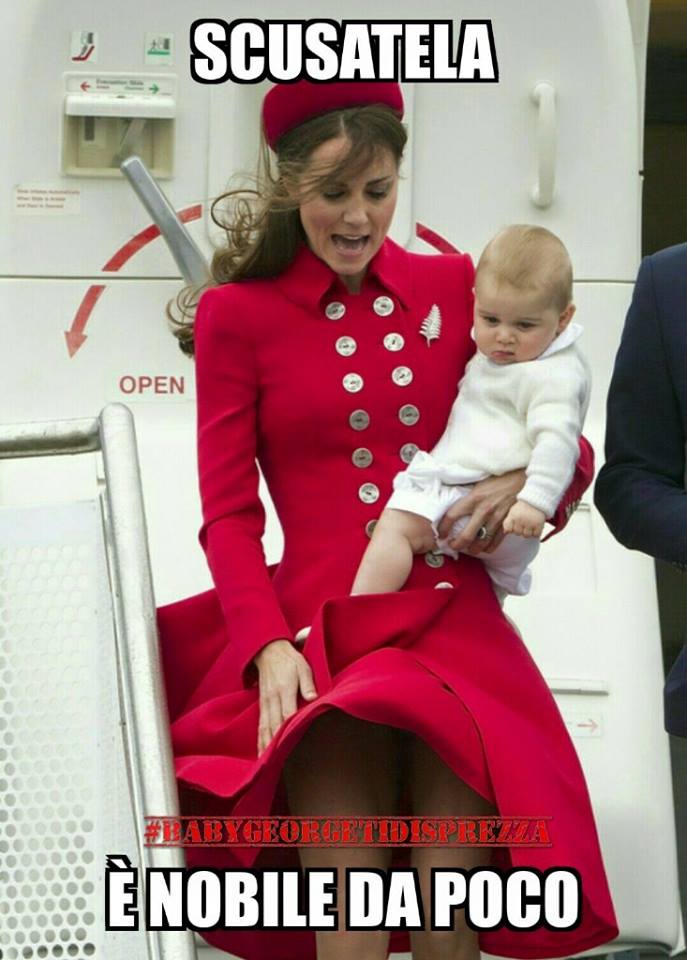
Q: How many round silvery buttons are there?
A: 14